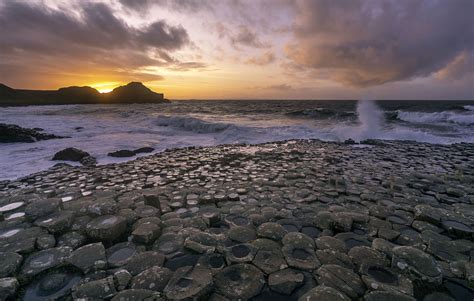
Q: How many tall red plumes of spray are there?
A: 0